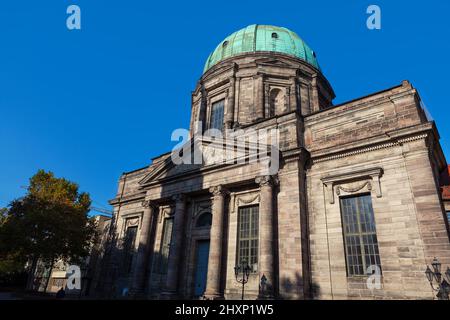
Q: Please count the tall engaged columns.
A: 4